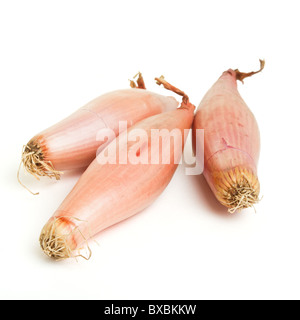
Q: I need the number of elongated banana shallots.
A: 3